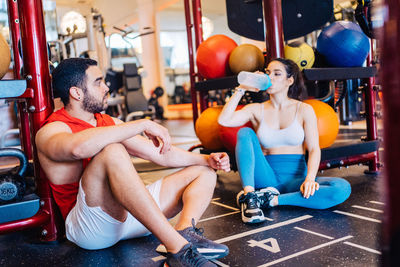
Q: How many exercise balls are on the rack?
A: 7